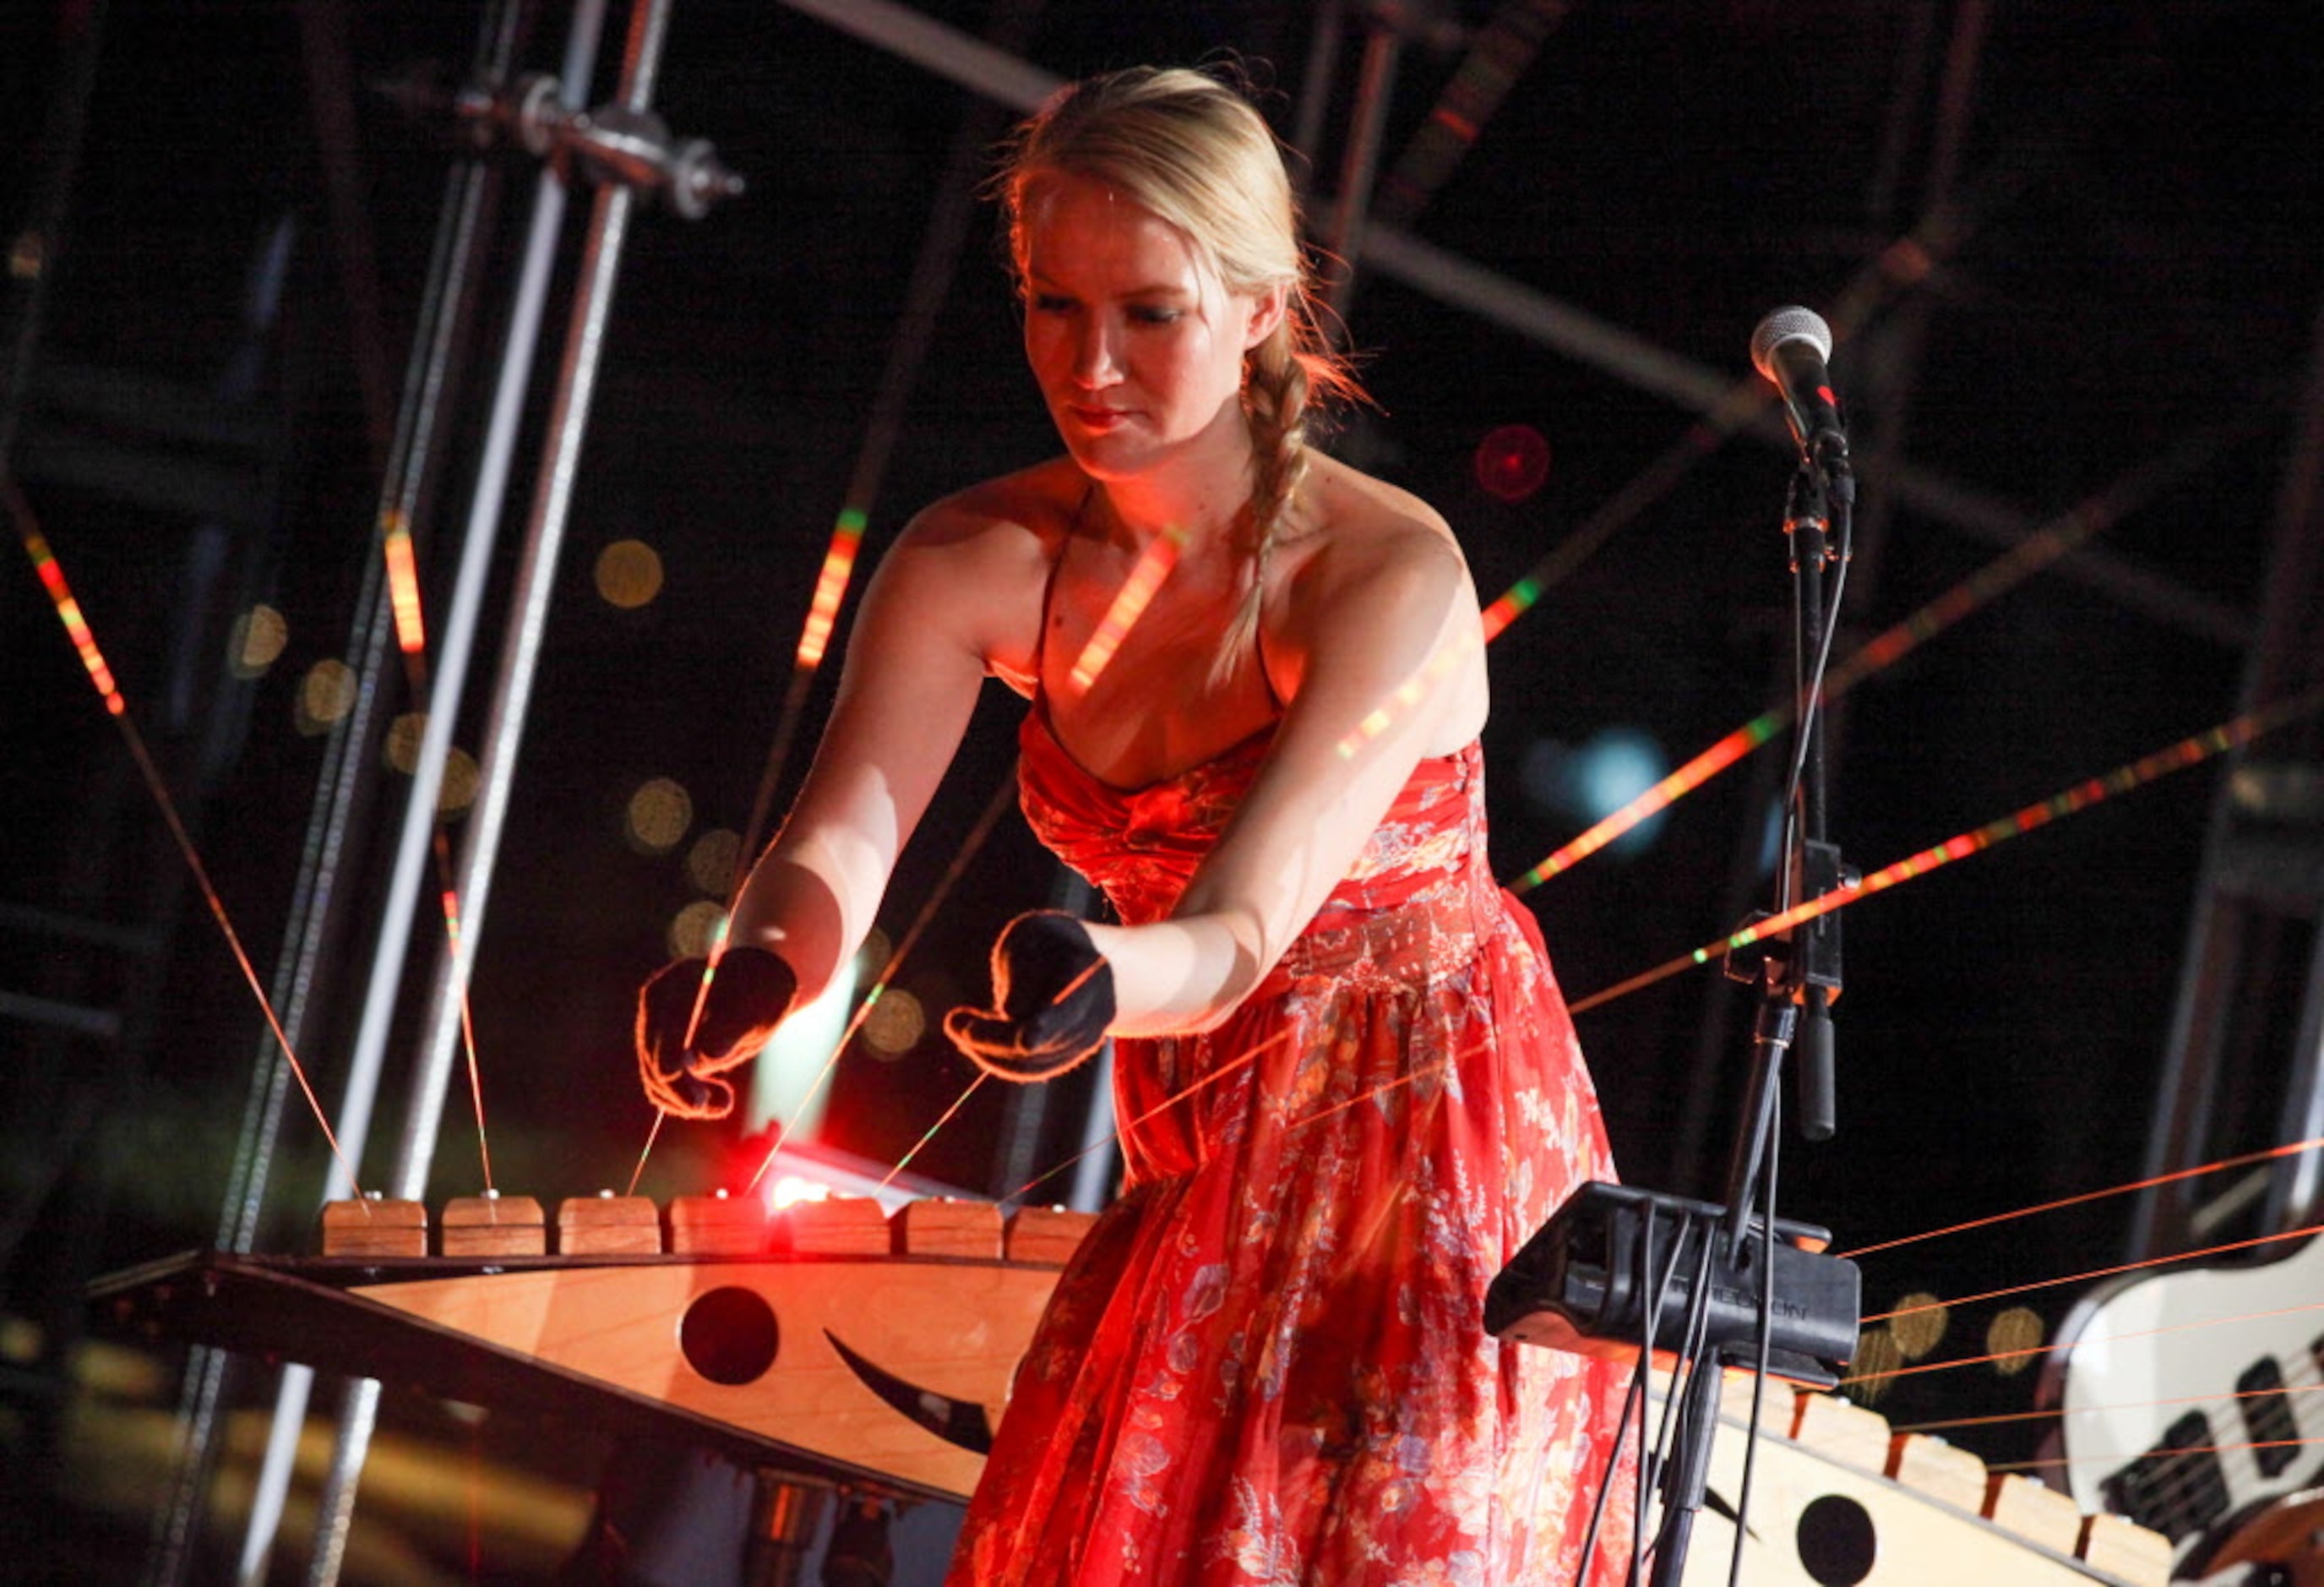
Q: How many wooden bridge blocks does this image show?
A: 12